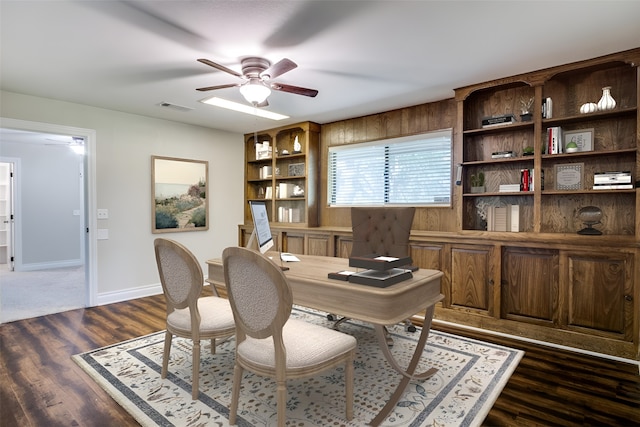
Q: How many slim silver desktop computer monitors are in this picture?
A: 1